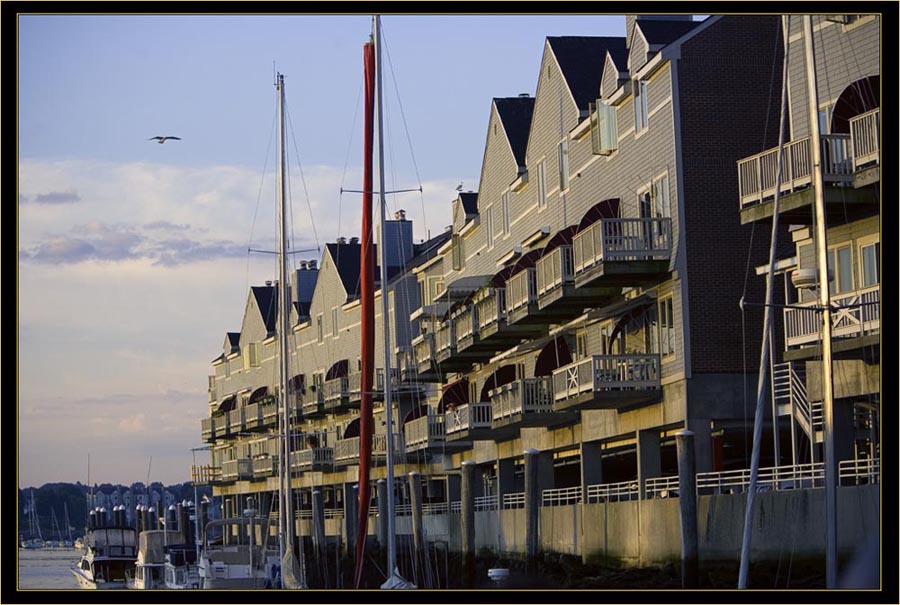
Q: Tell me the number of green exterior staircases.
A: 0